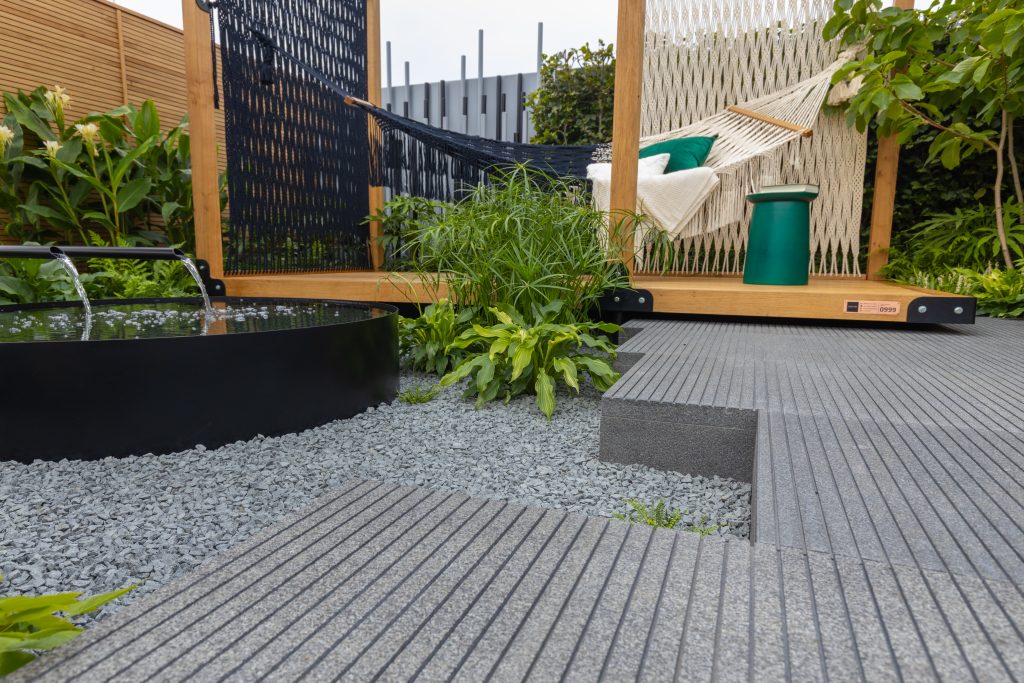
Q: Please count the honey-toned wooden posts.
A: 4